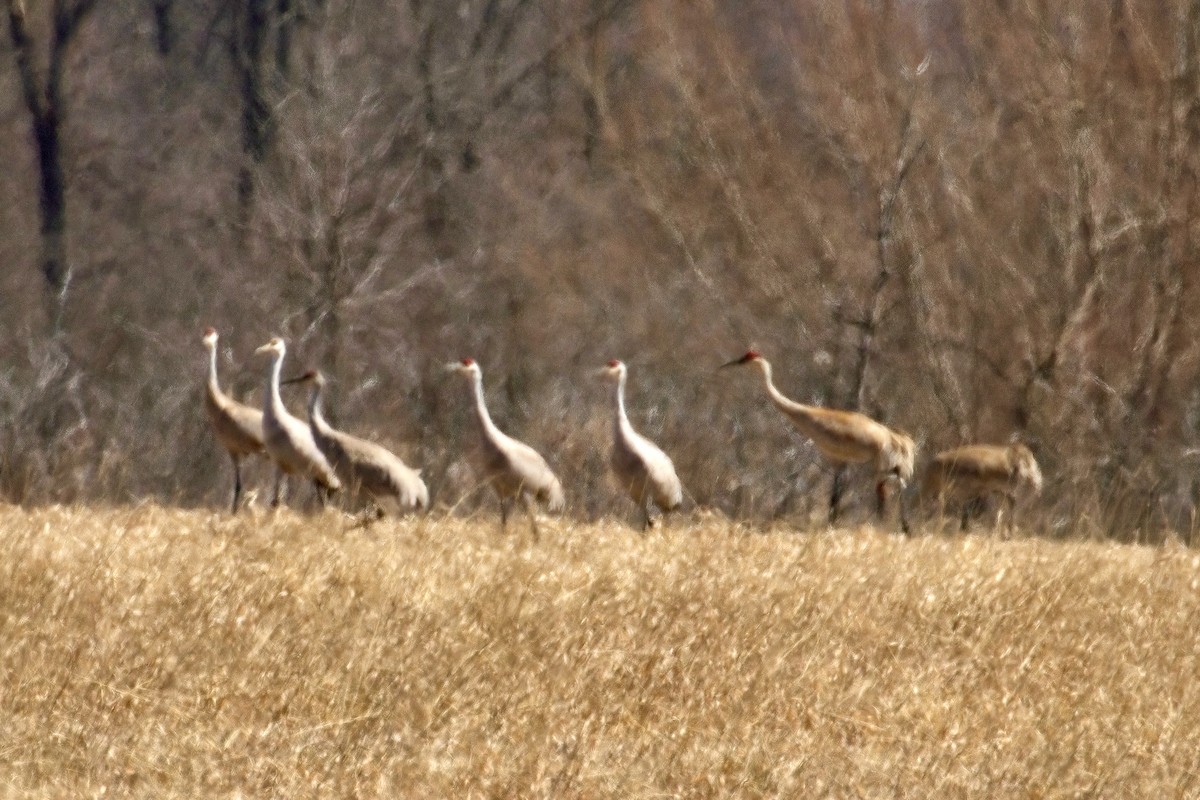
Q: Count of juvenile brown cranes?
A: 2